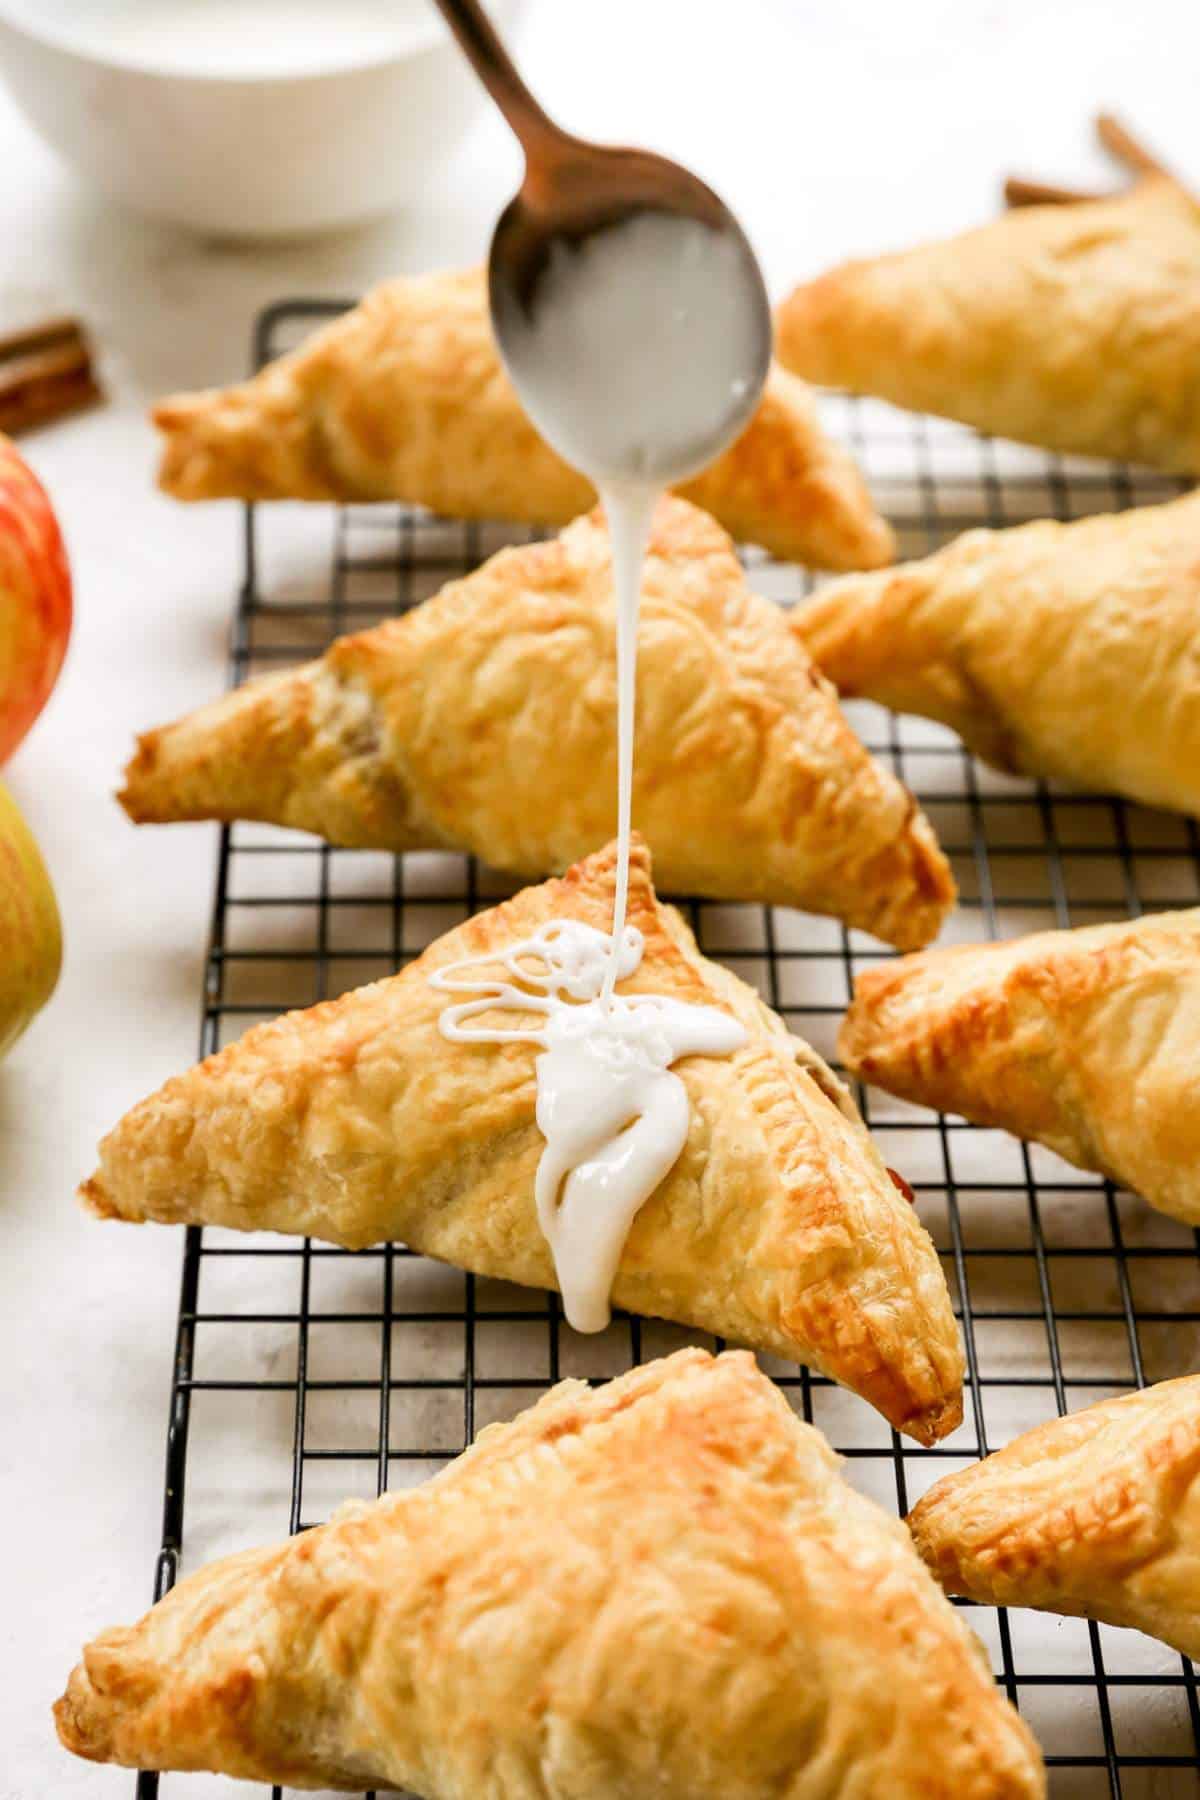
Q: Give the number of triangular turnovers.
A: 8